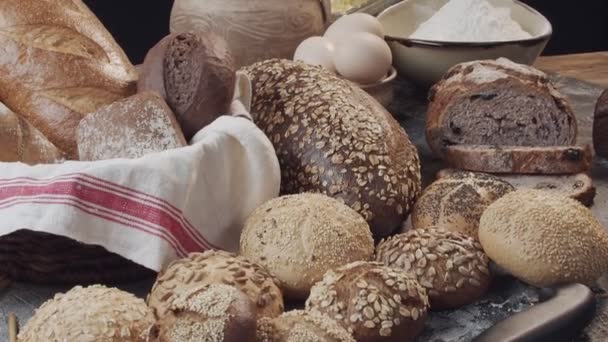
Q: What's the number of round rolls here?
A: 9